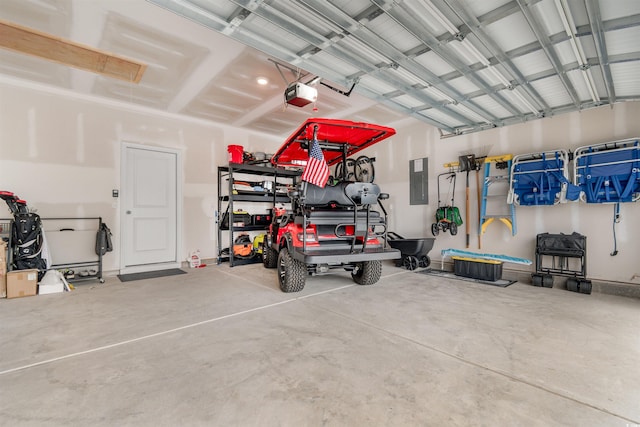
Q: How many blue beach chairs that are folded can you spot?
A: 2